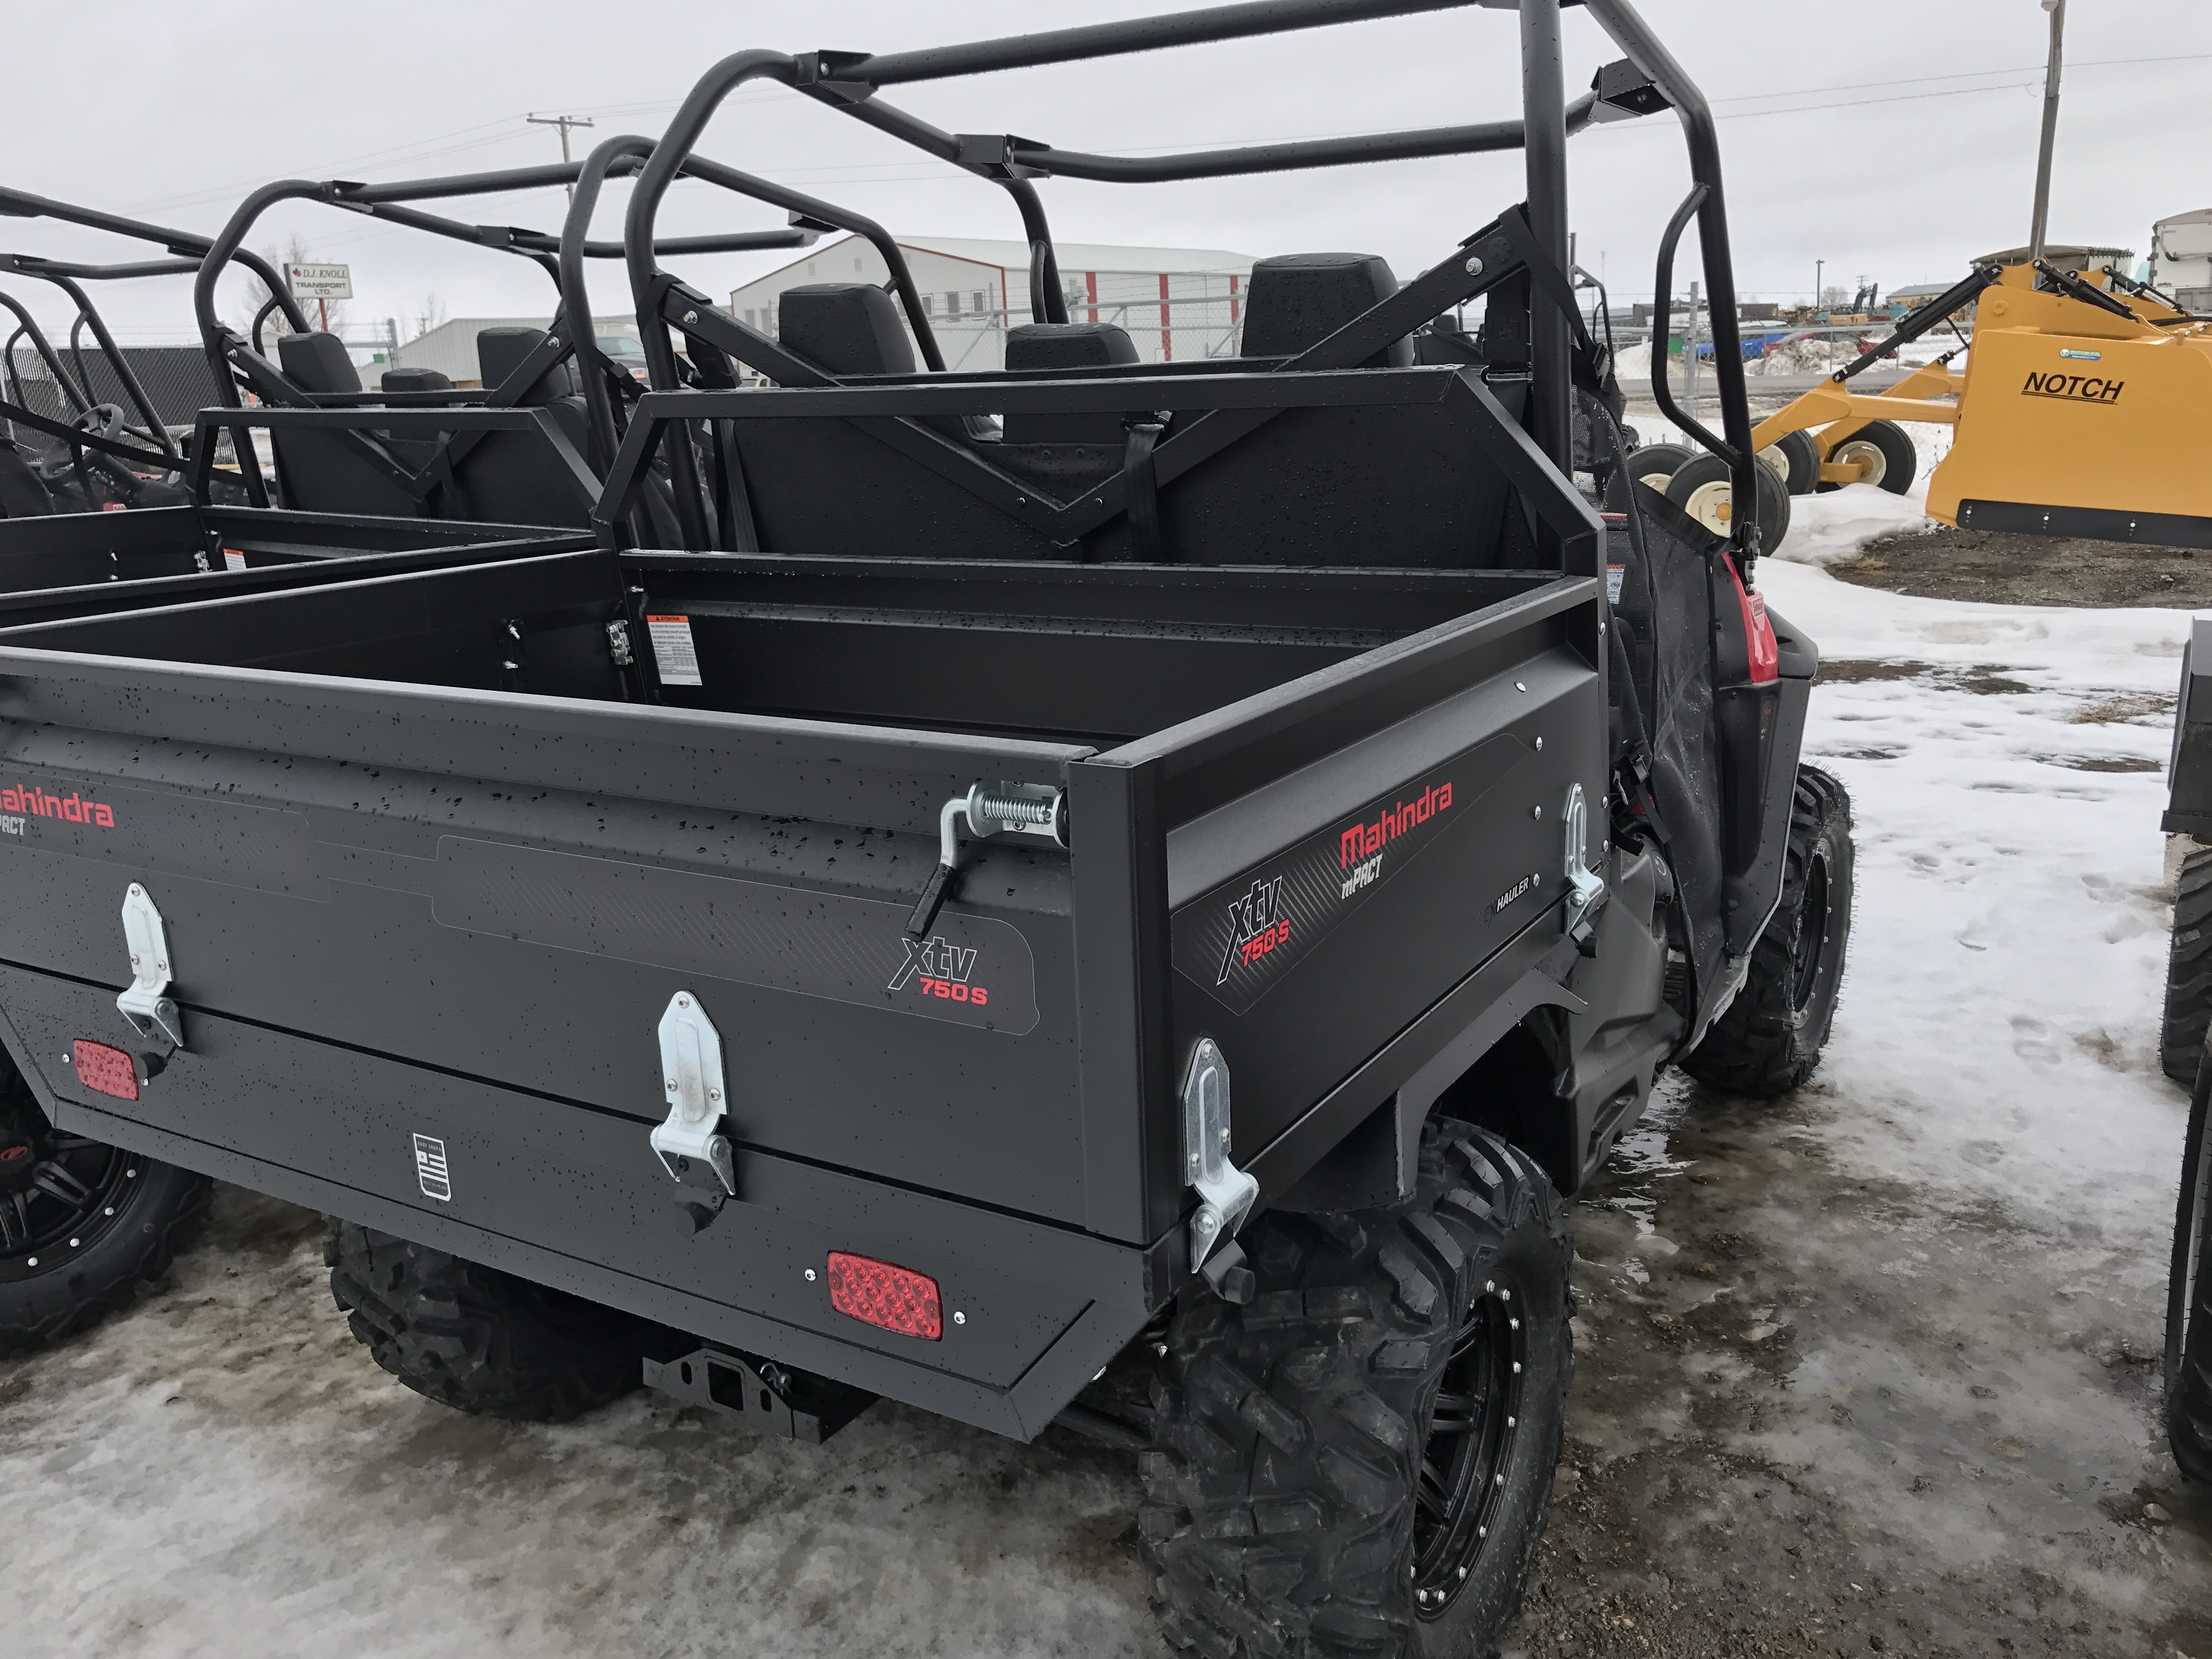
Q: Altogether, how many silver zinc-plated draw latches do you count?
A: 4